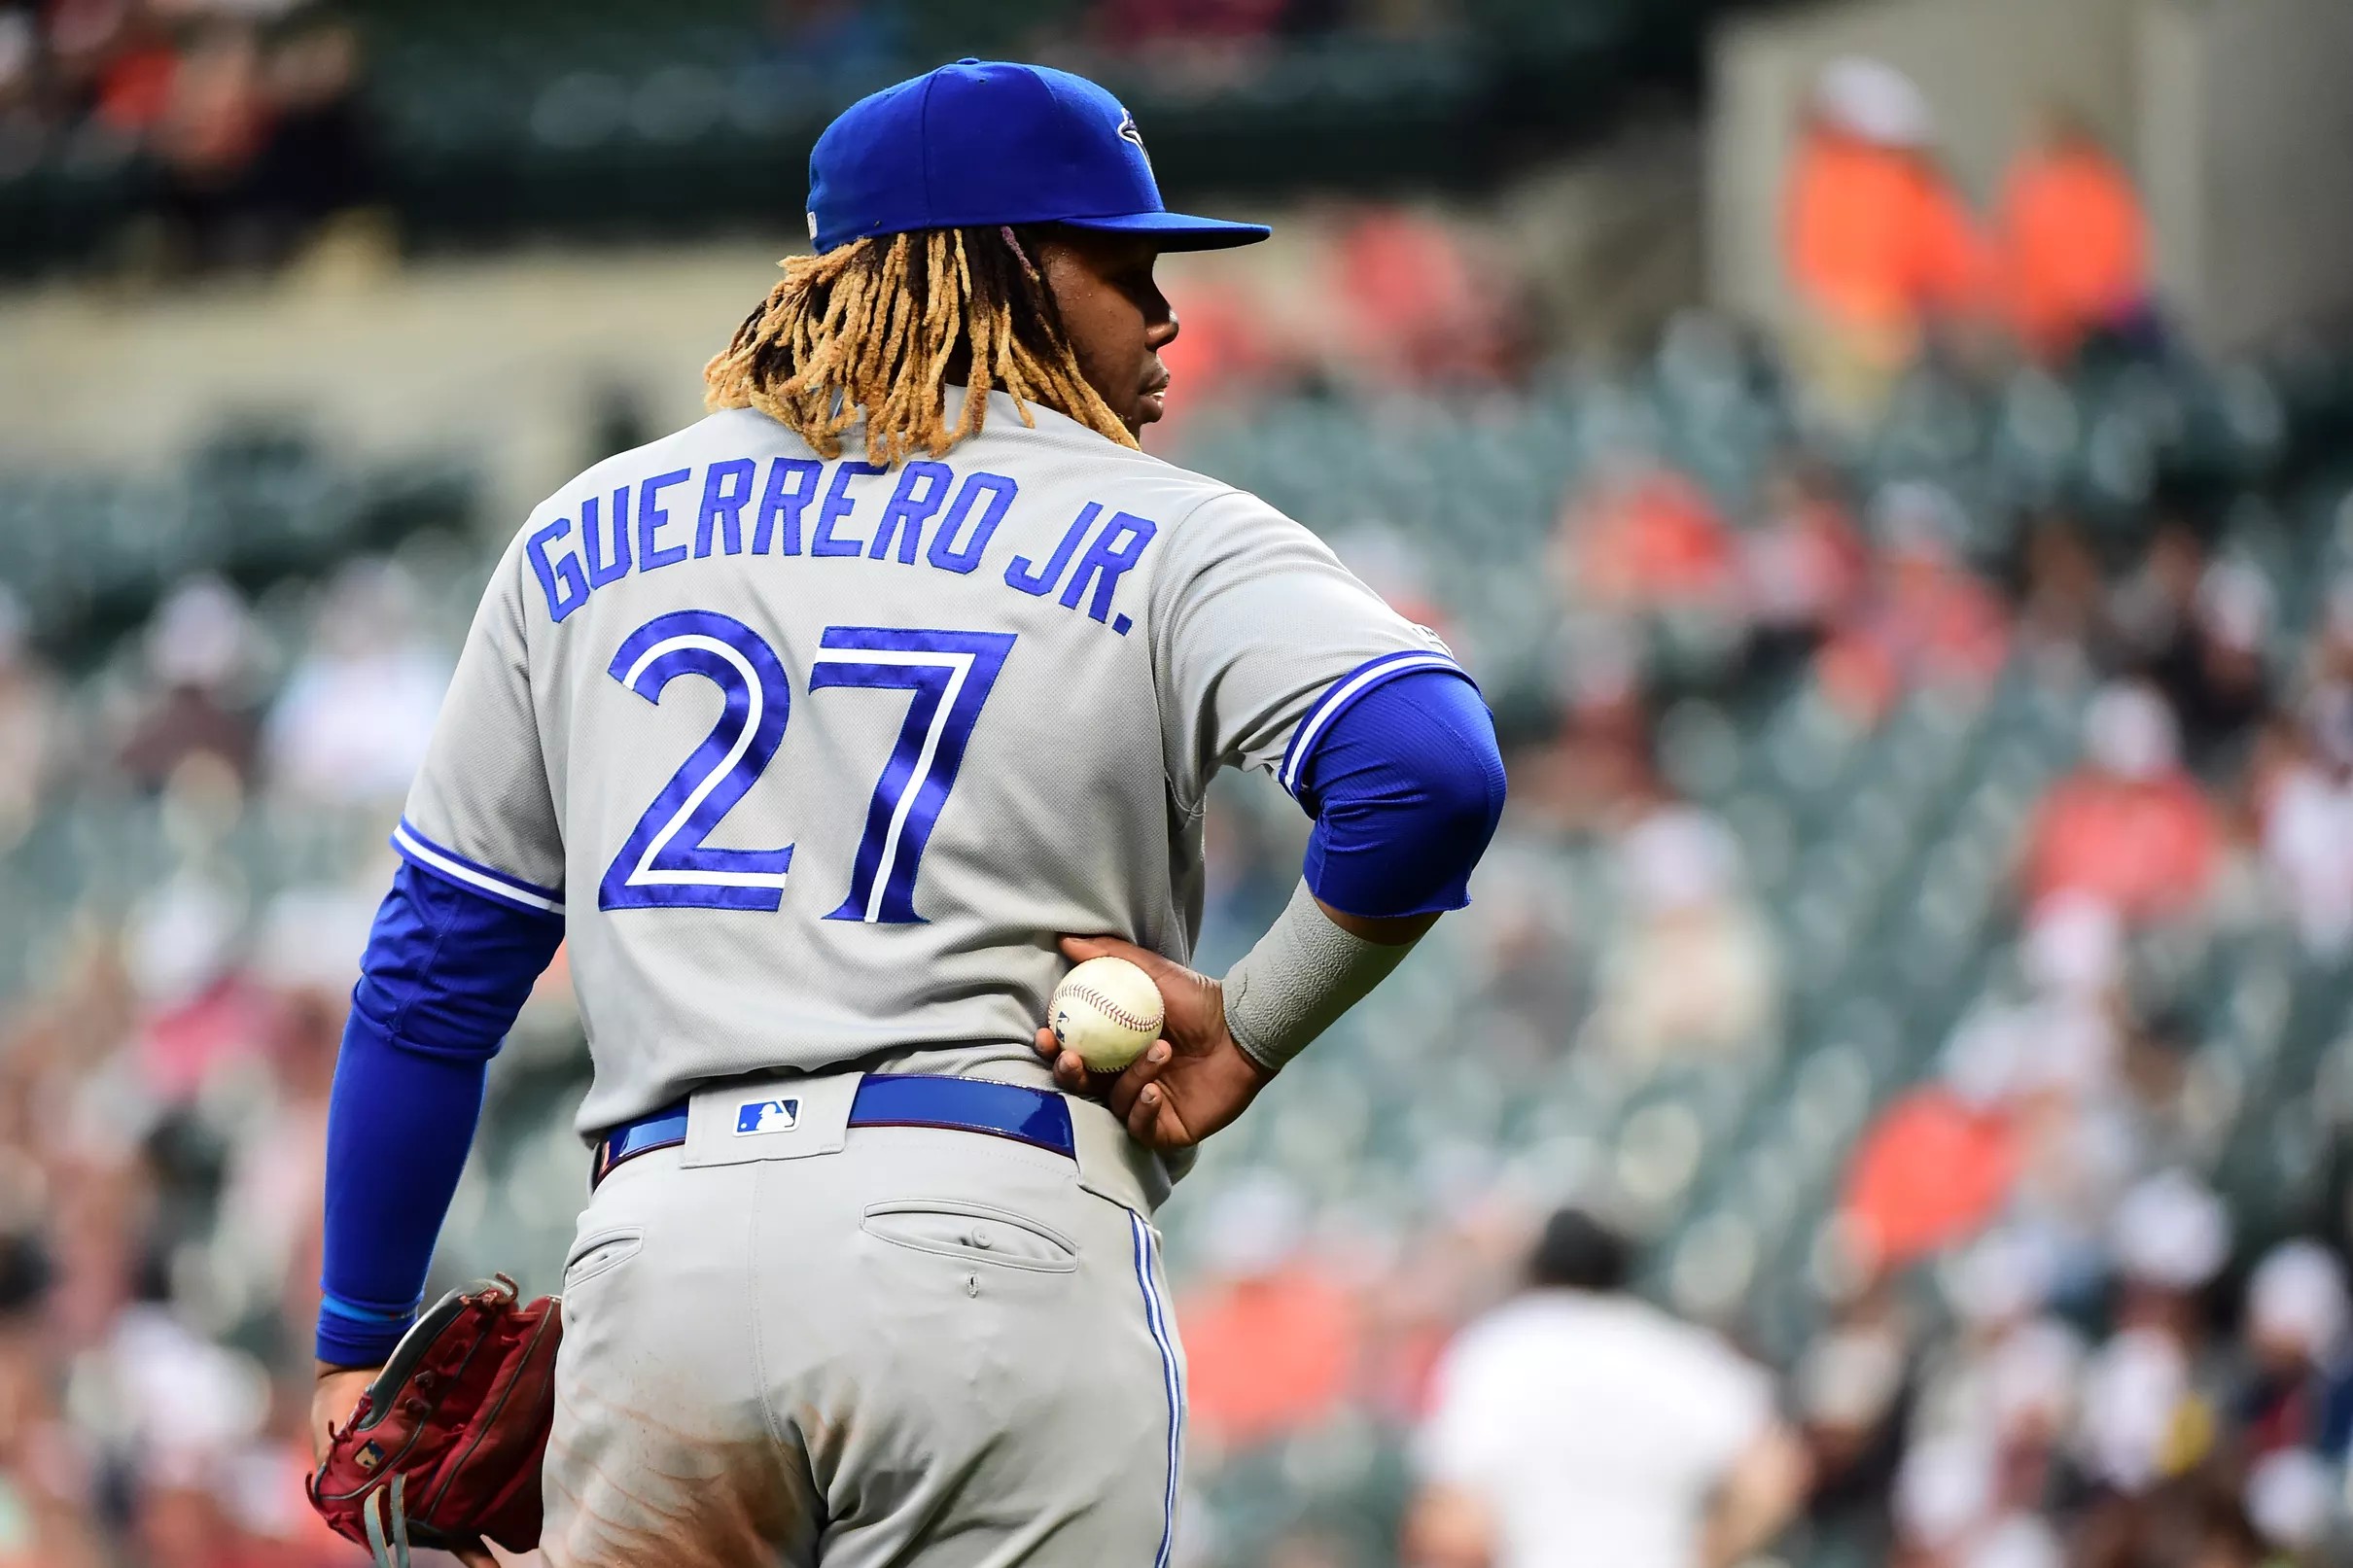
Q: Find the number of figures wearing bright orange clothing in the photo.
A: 2